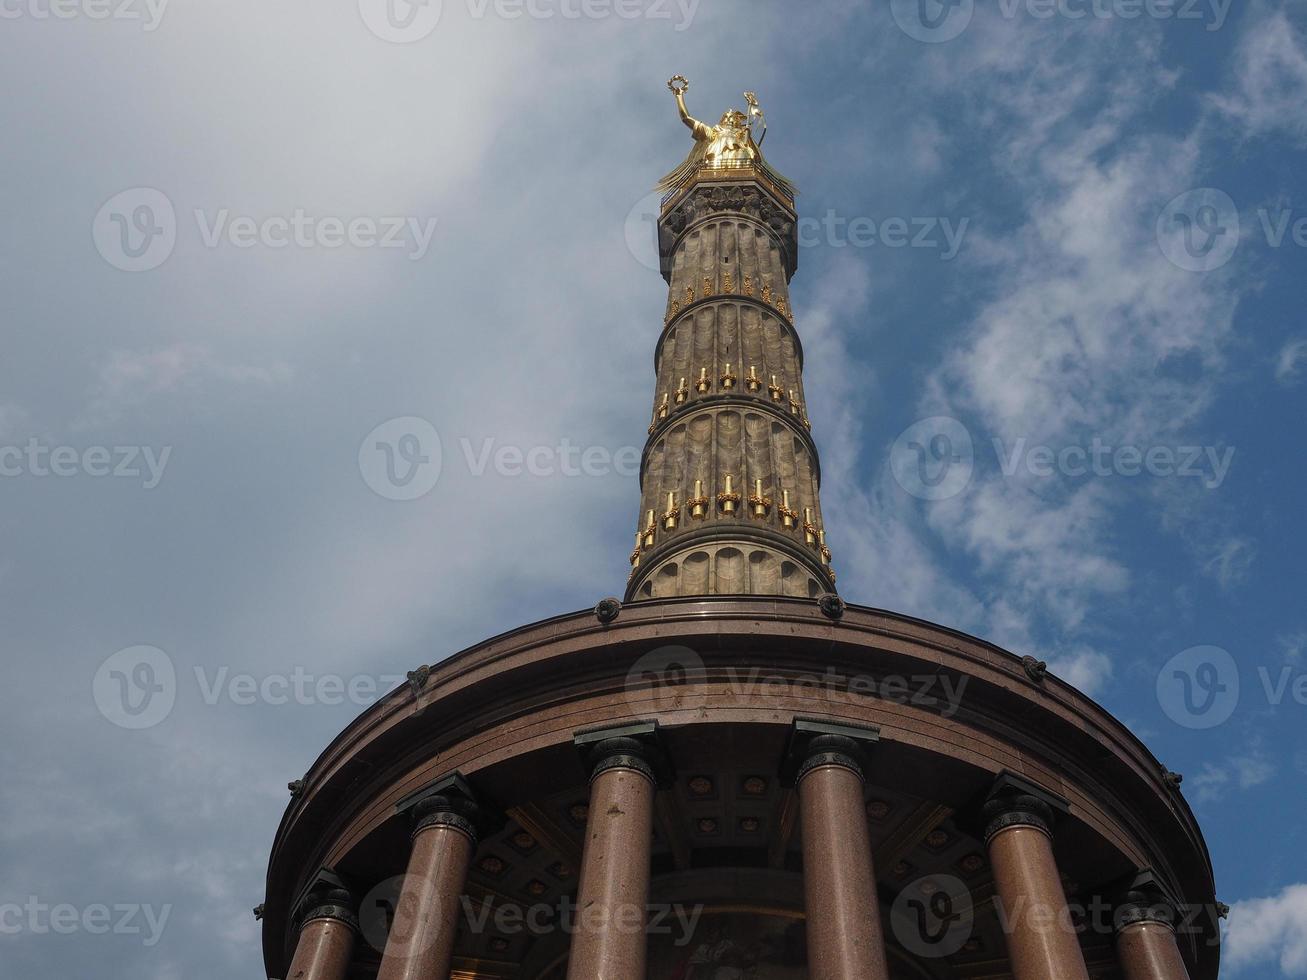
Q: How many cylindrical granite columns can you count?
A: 6